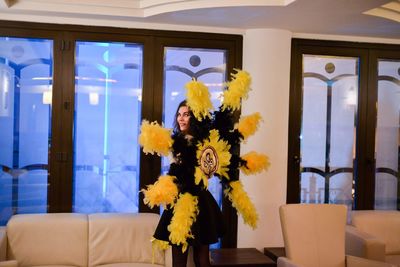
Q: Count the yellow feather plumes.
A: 8